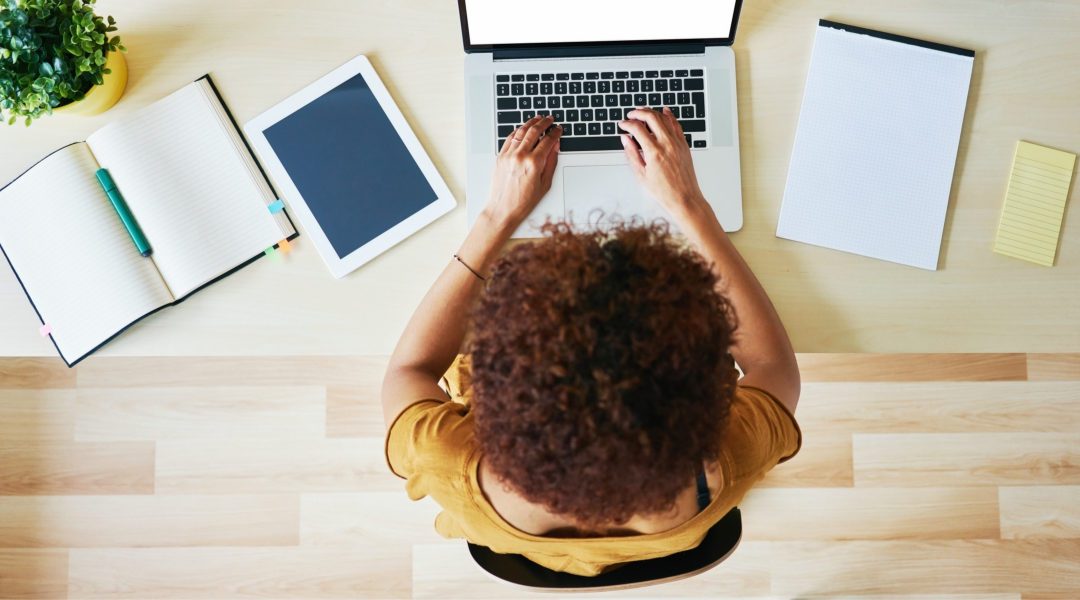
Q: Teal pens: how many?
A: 1